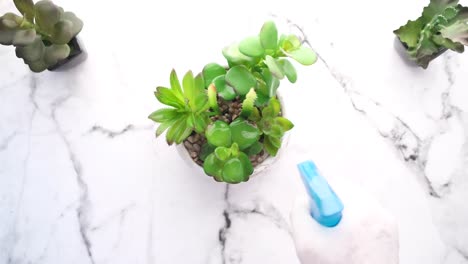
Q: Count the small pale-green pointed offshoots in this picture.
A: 2